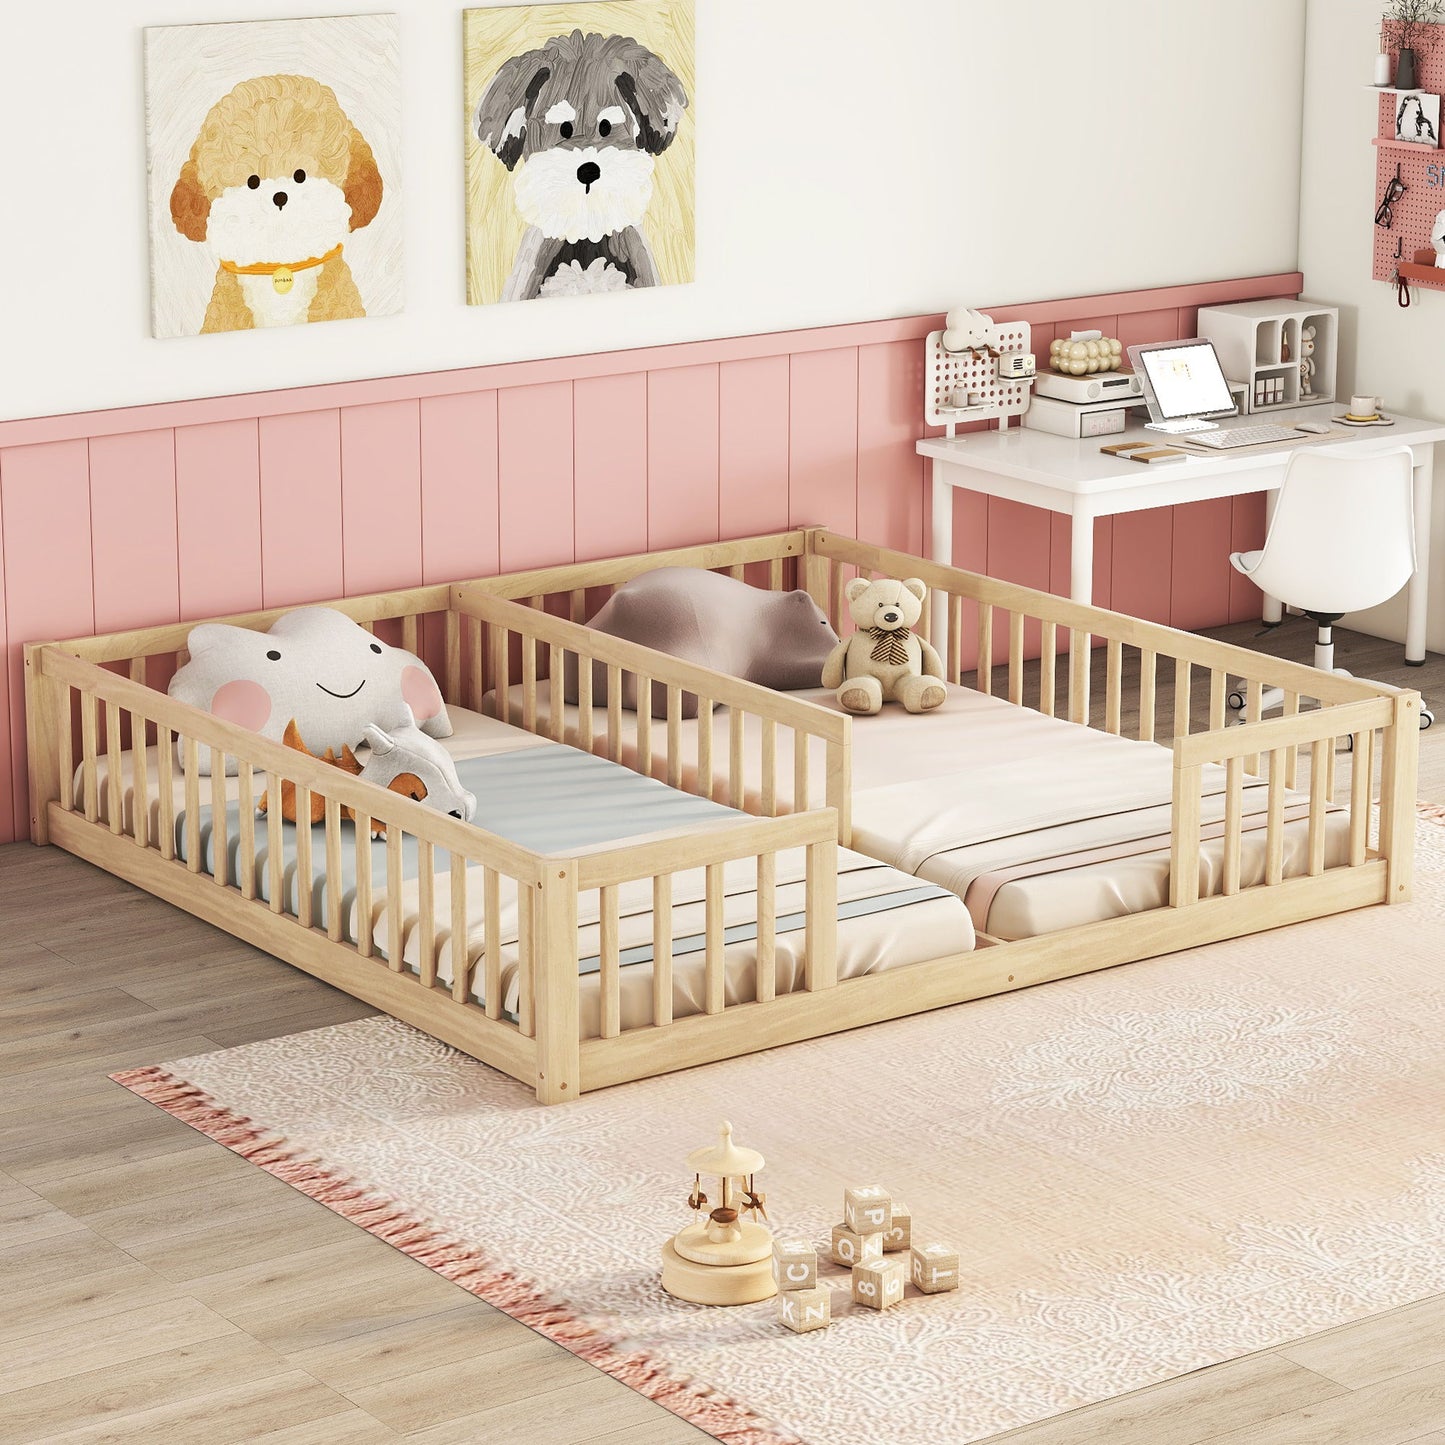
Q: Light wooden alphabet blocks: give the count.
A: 7